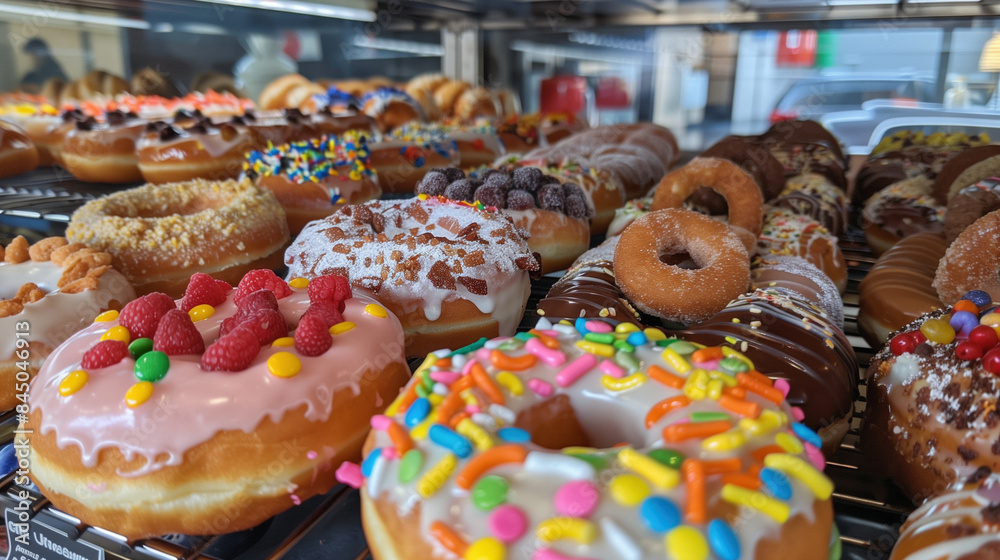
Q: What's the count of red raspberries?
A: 11